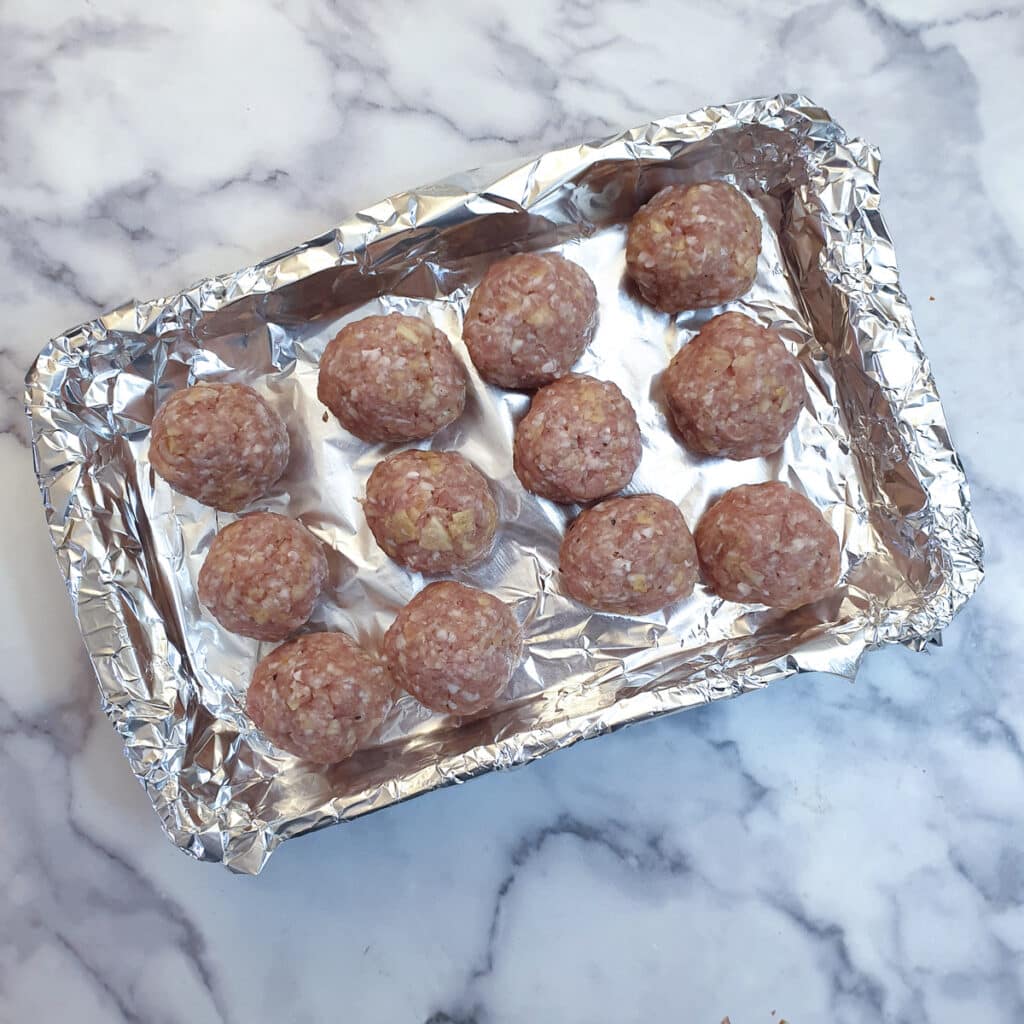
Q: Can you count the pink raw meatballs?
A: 12